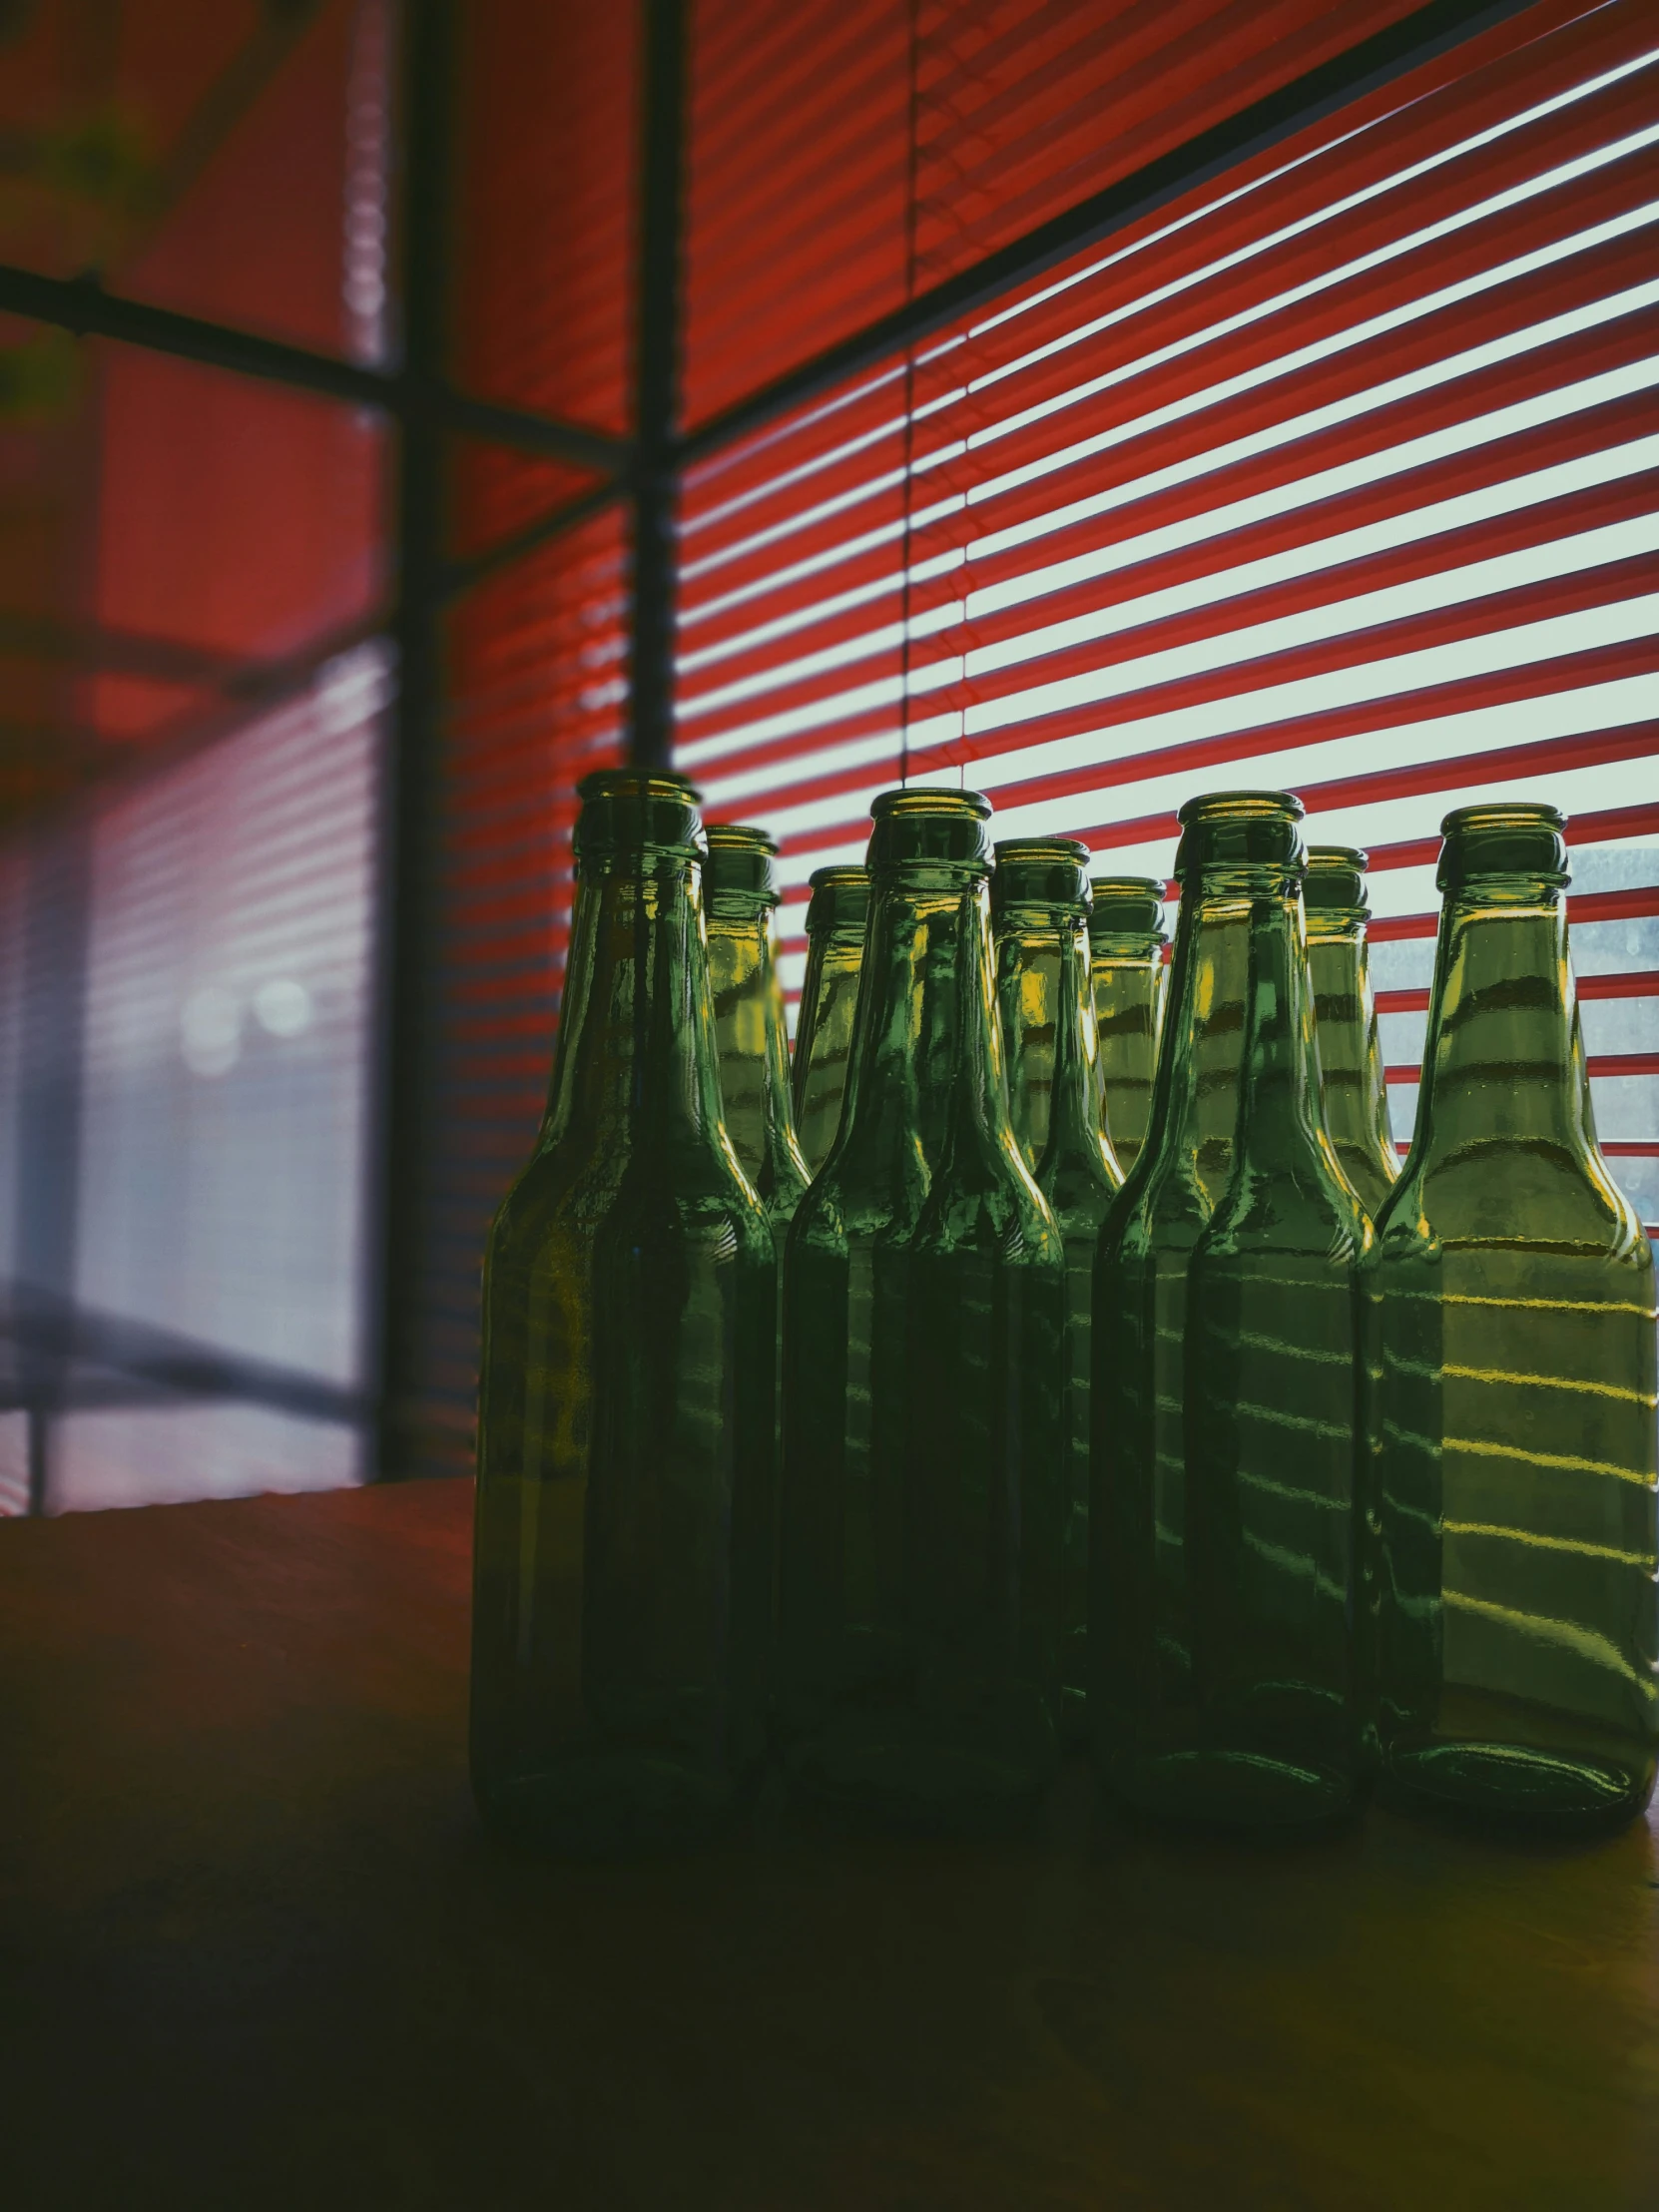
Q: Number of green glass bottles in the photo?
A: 9